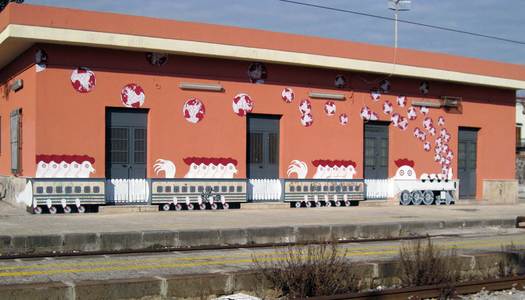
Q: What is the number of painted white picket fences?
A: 3